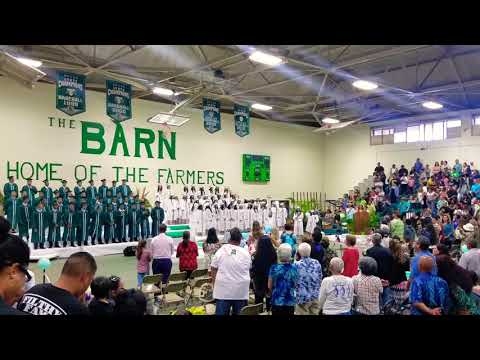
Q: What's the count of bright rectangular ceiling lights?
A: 7